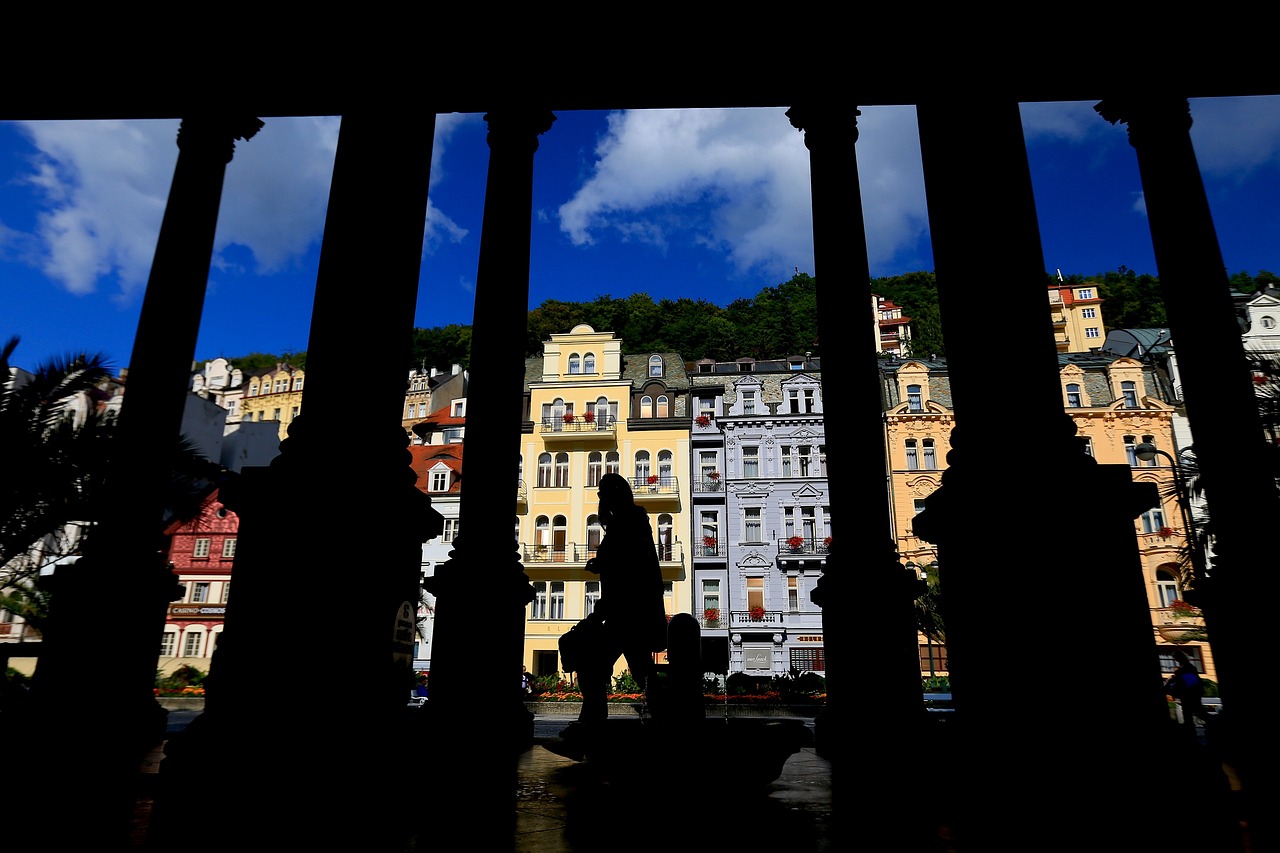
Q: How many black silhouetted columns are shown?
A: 6